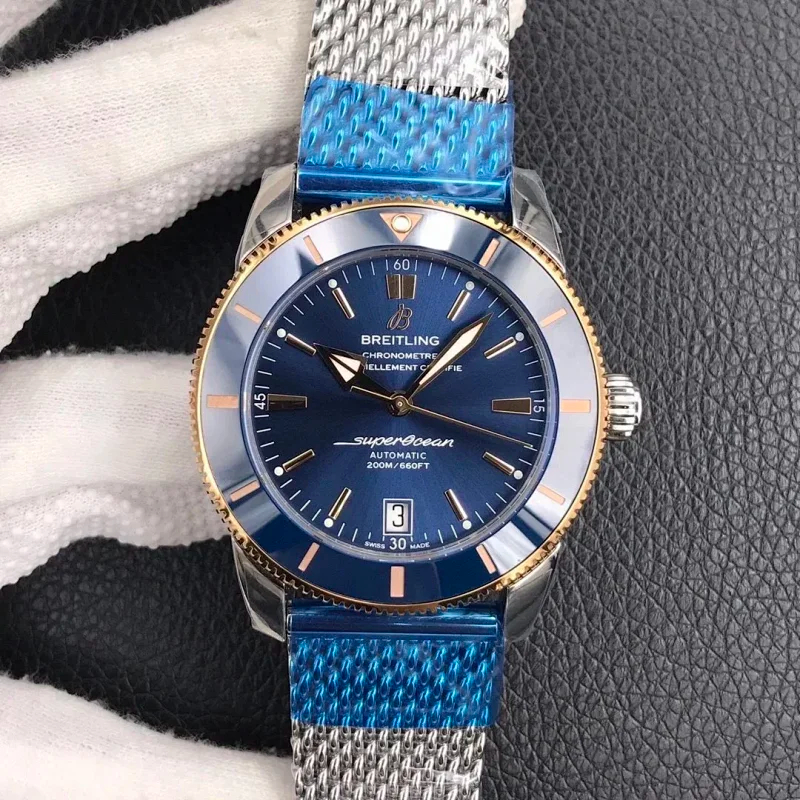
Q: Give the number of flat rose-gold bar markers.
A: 11